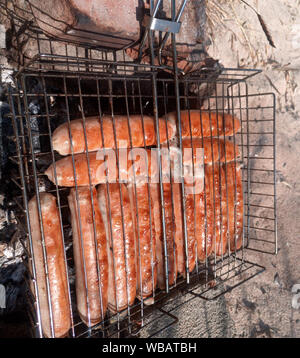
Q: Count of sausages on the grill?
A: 13